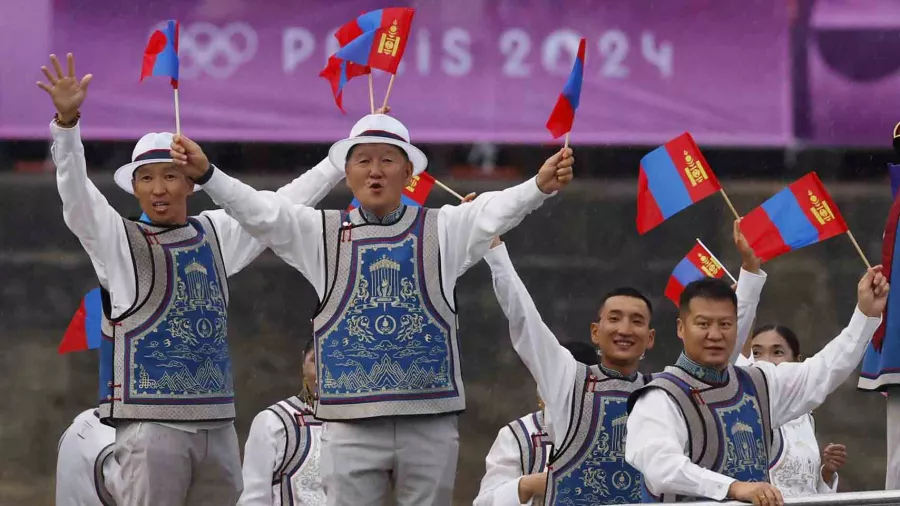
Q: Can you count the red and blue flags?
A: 9